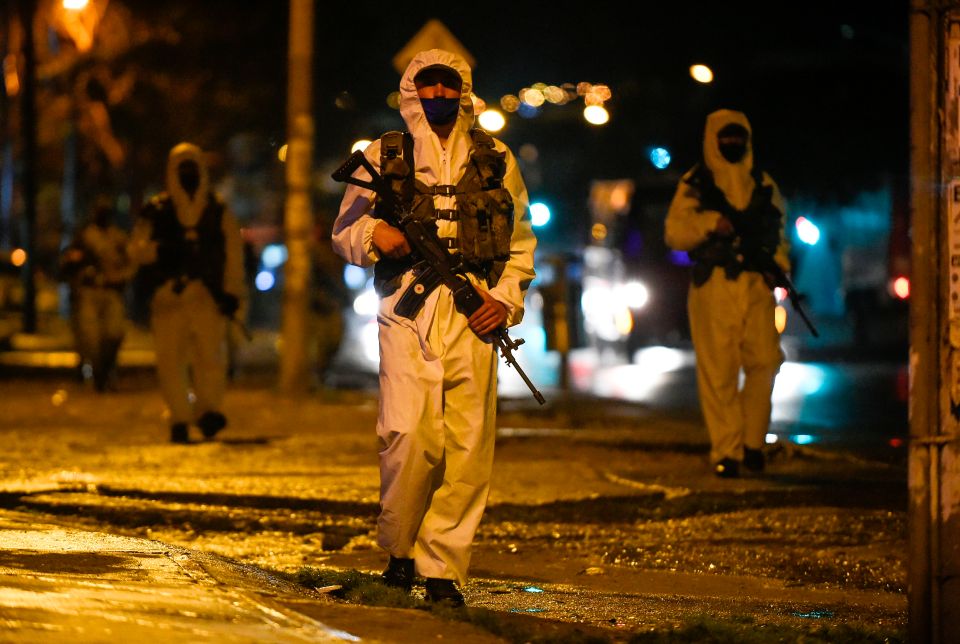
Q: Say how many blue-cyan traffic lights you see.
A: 3